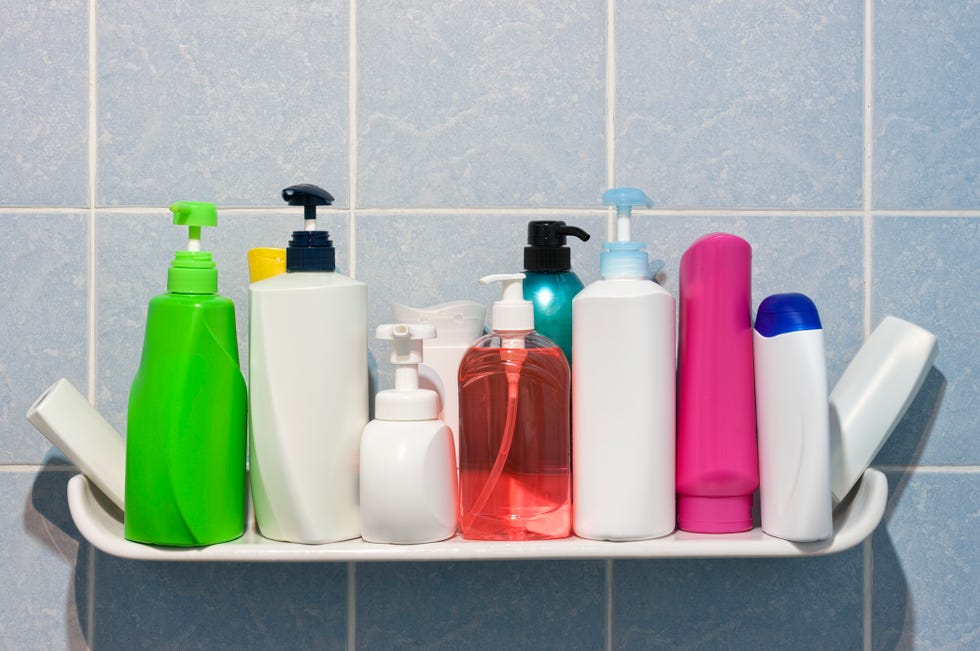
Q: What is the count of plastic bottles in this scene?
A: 12